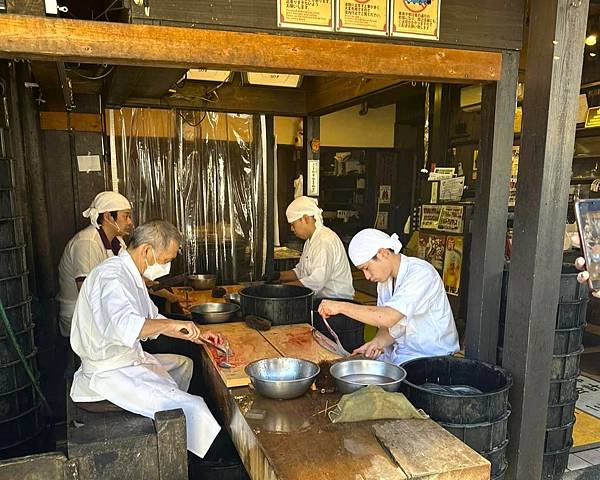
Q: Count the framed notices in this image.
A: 3